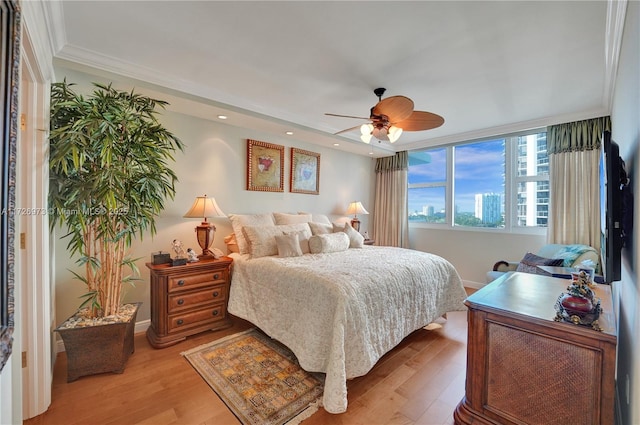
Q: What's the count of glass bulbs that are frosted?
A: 4